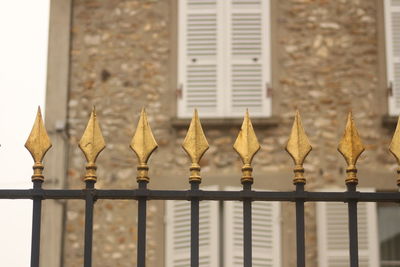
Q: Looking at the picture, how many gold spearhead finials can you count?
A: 8